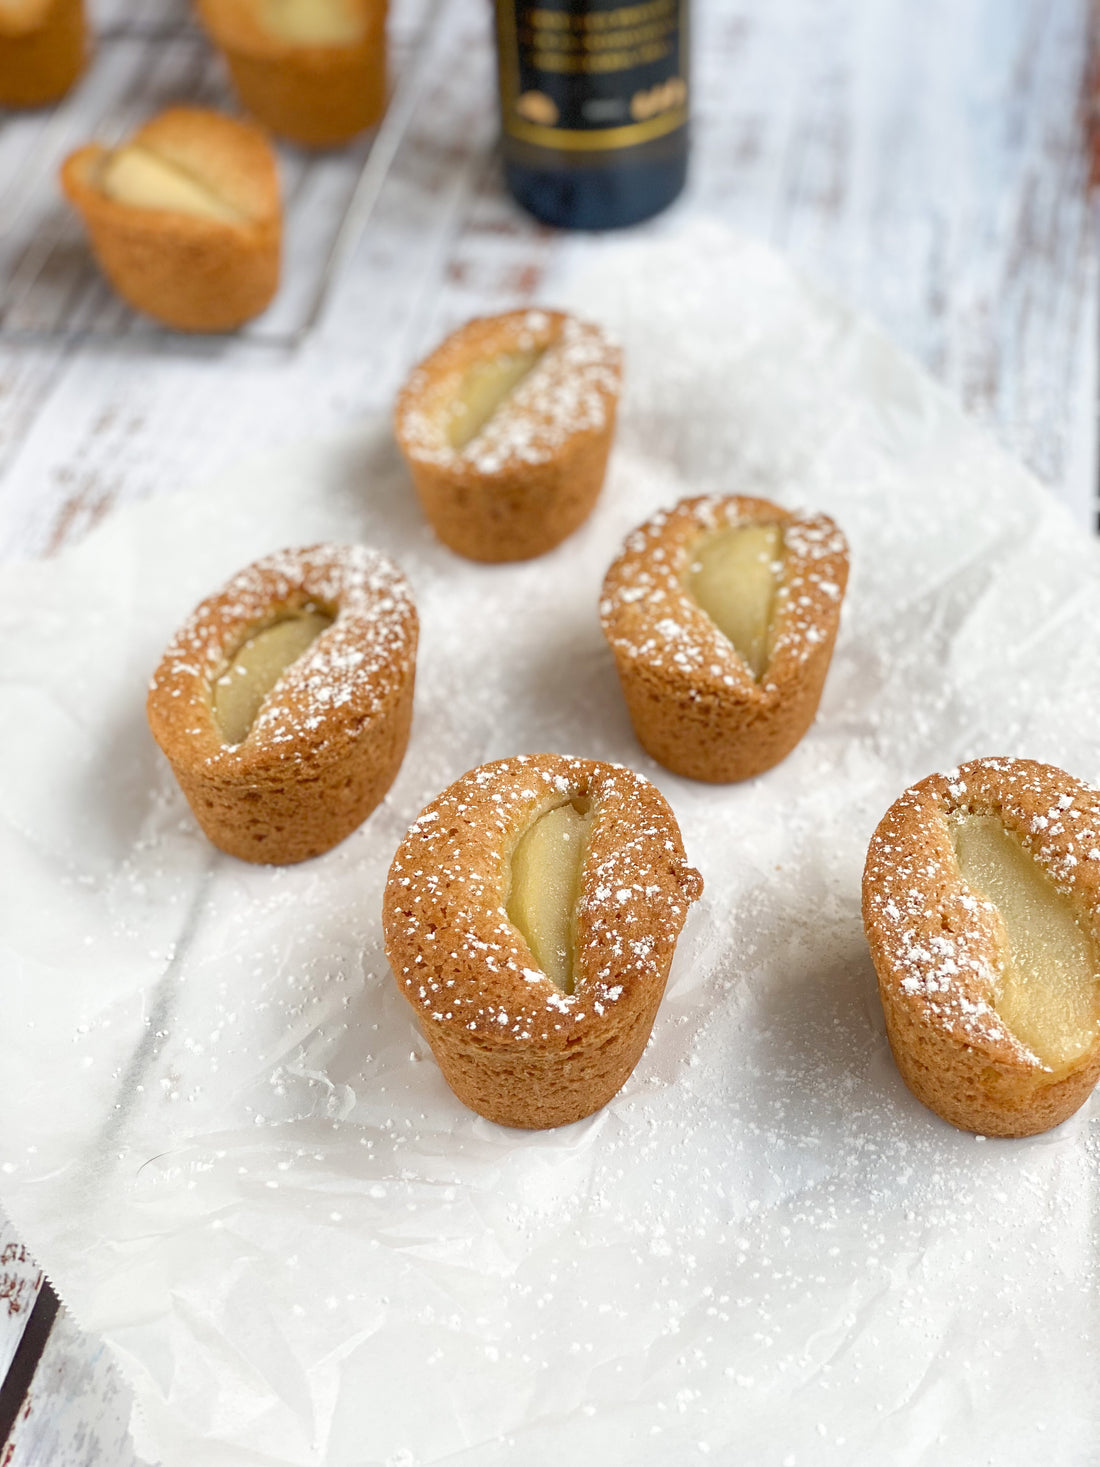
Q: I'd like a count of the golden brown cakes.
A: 8